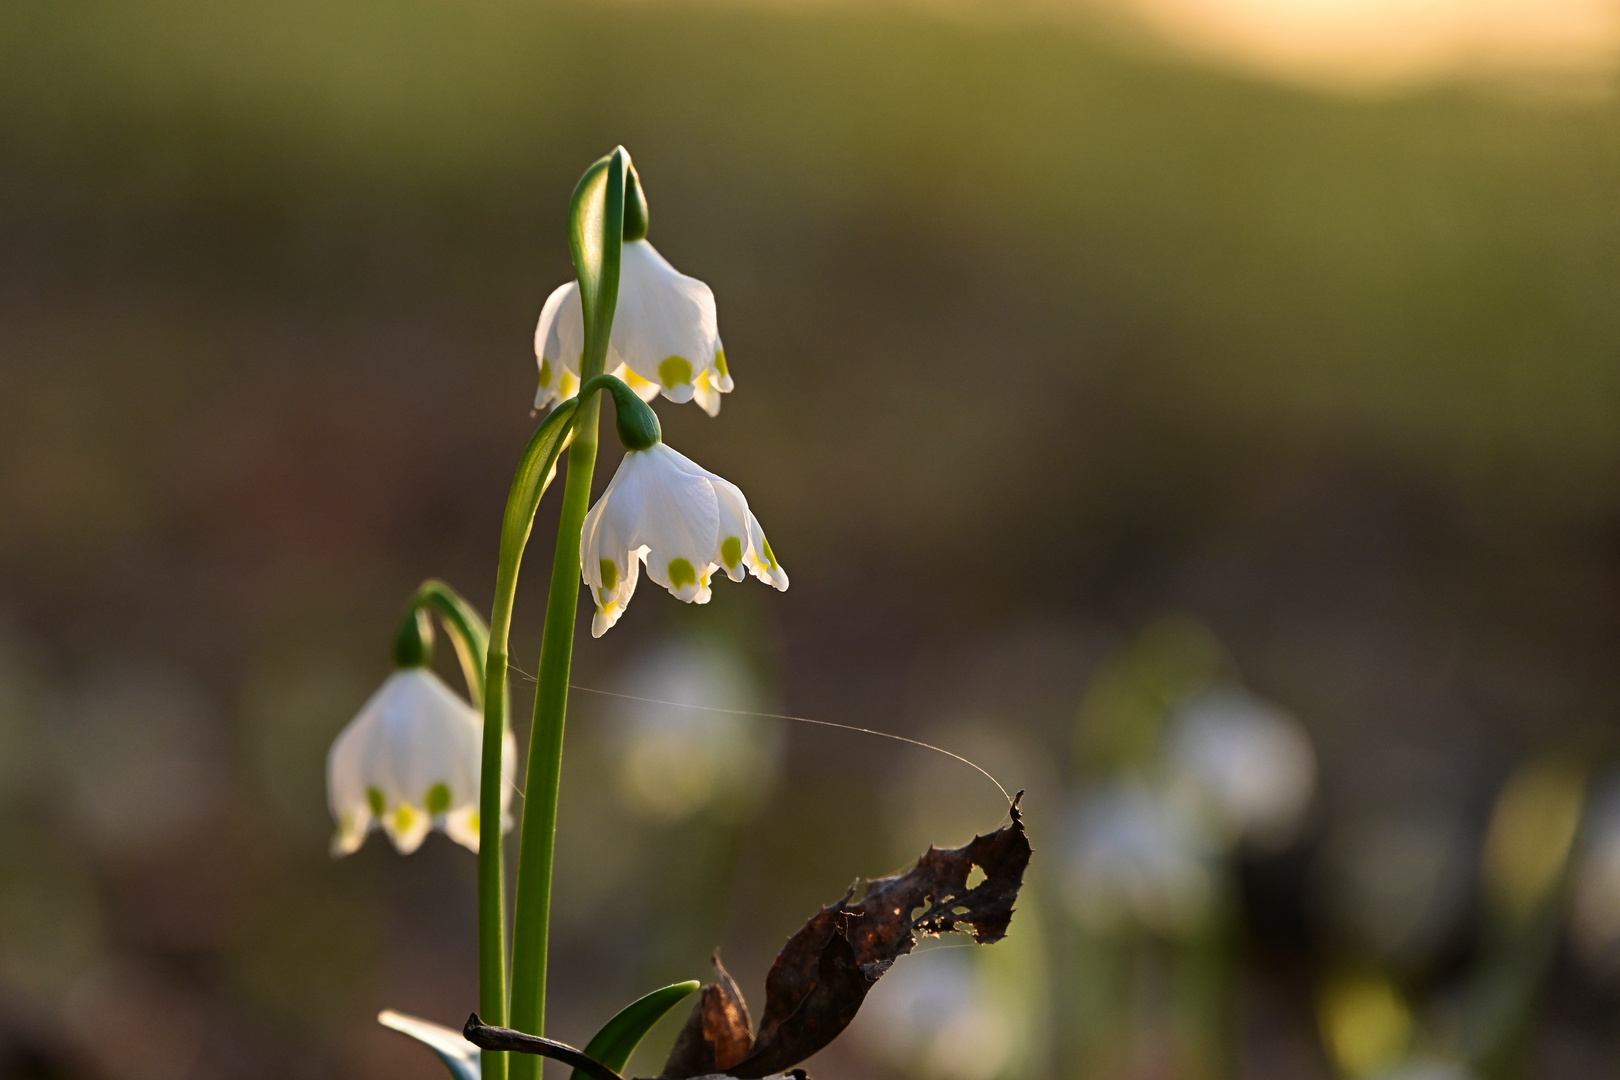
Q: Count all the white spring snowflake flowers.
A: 3